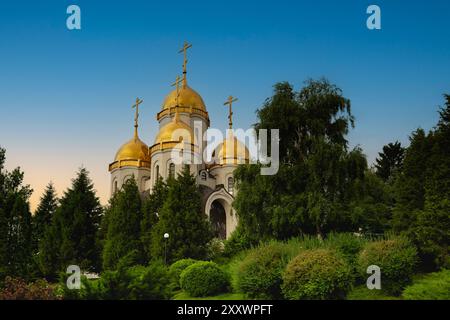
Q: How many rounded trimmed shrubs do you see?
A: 5